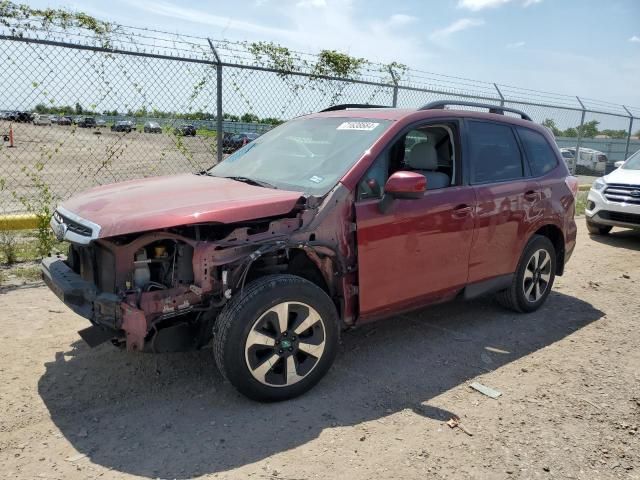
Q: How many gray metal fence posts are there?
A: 5